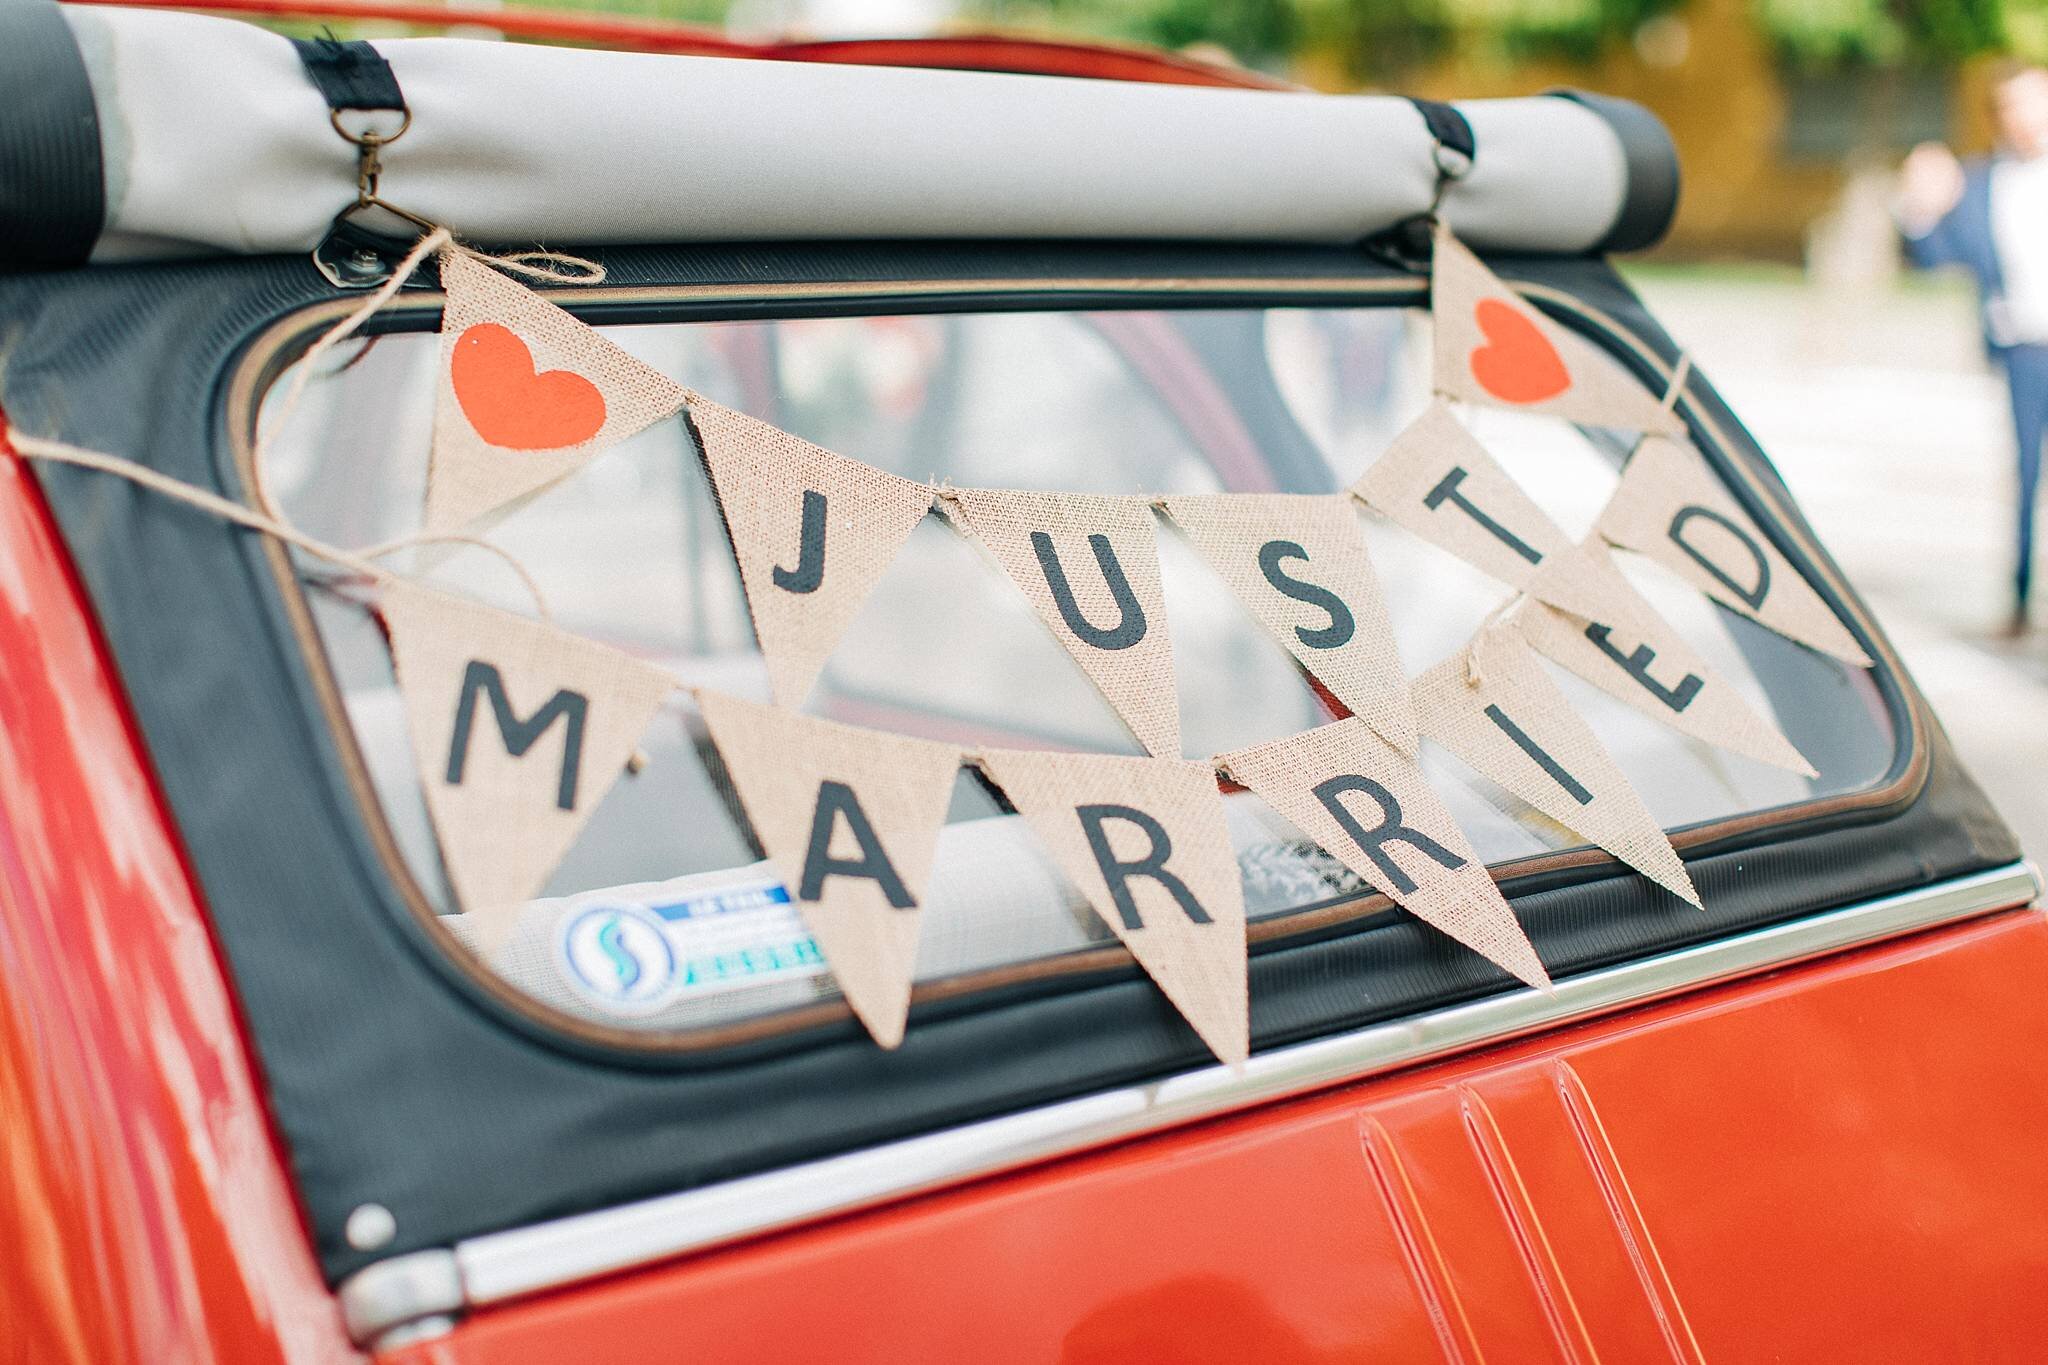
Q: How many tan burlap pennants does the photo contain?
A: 13